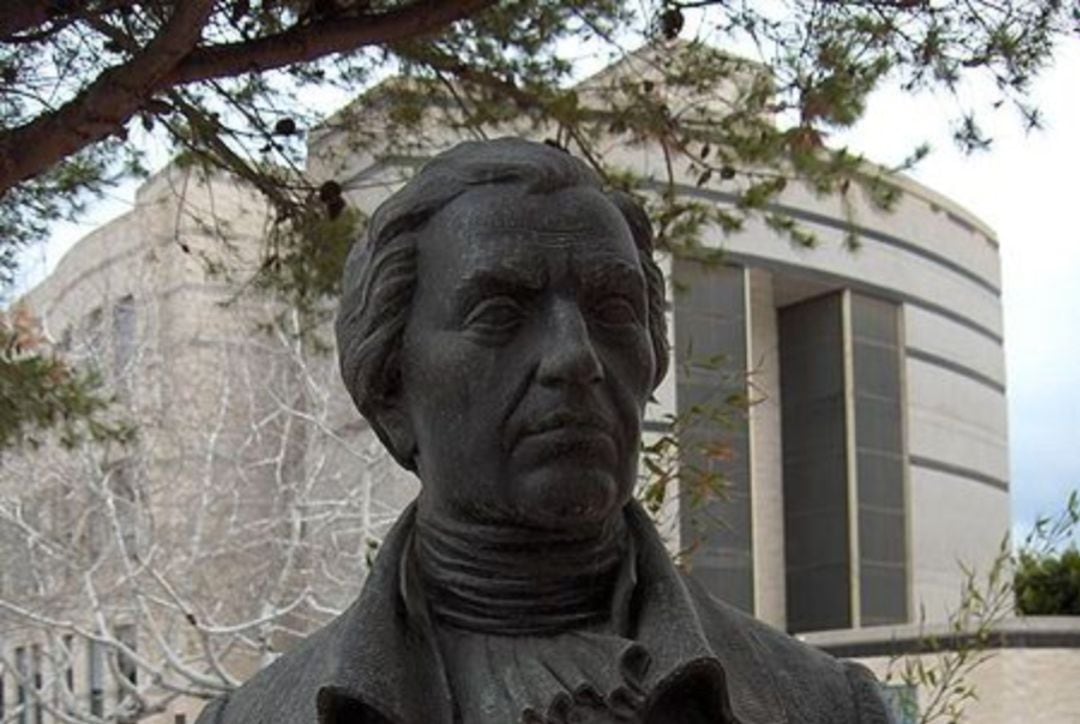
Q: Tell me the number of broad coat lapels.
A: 2